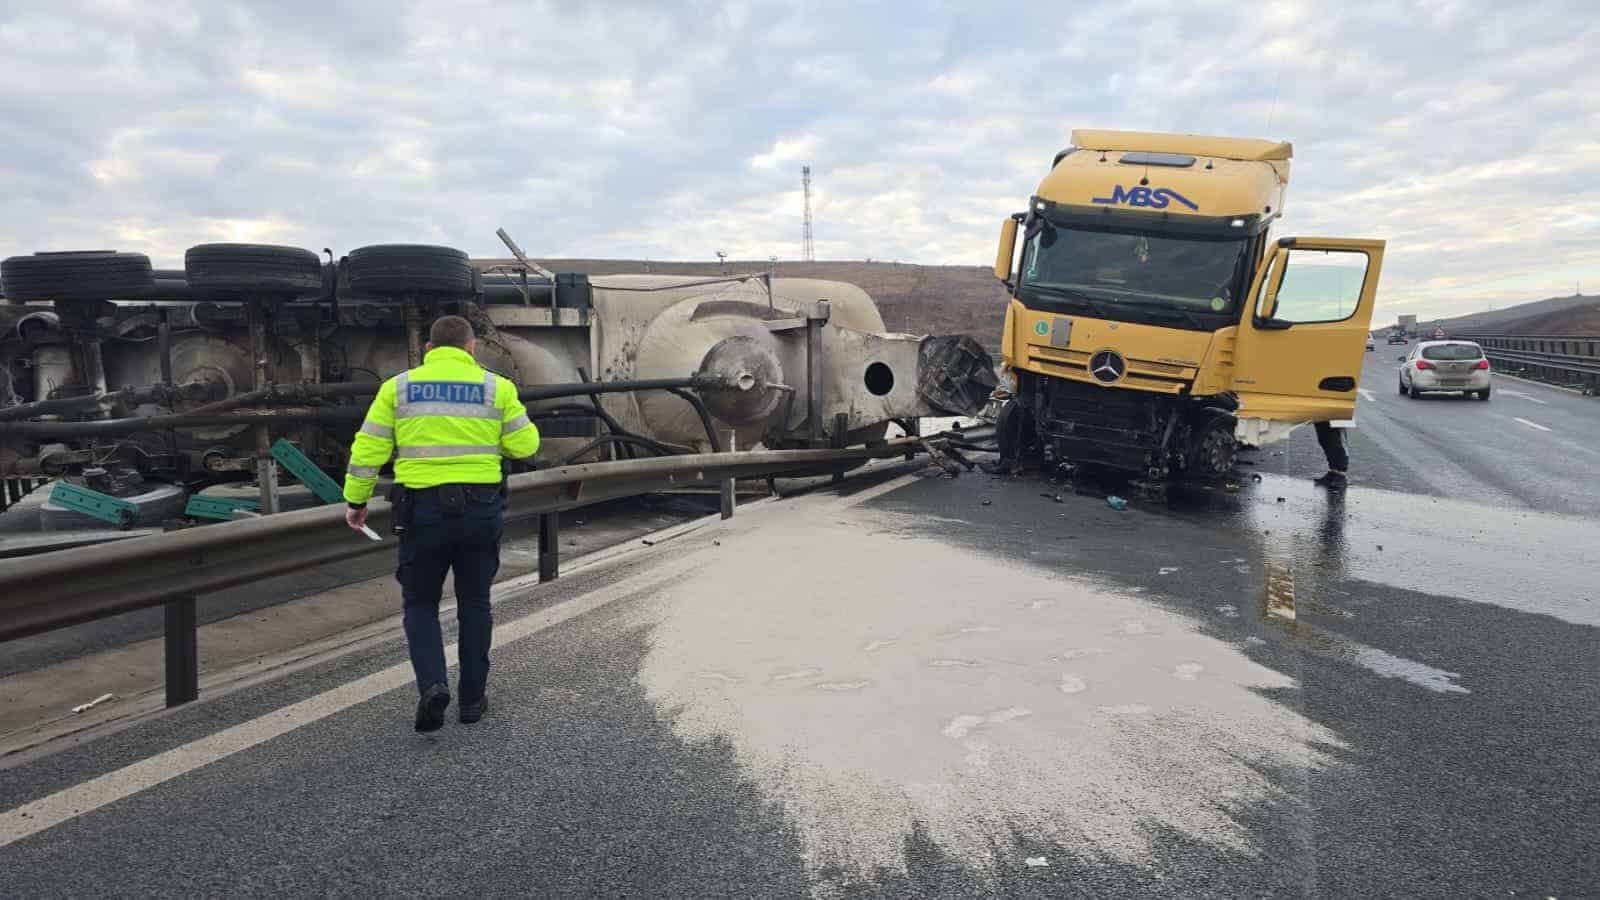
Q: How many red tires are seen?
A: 0